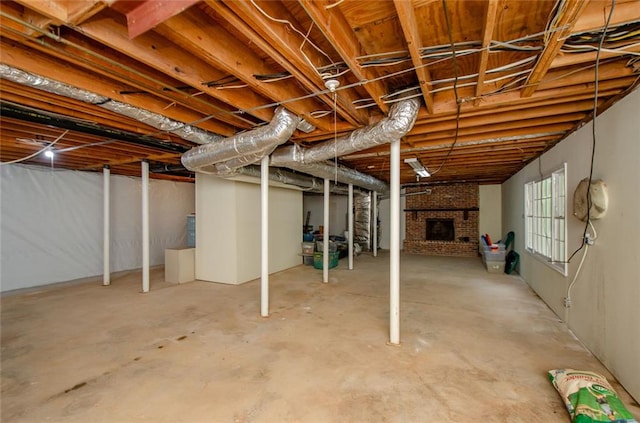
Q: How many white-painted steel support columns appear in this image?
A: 7